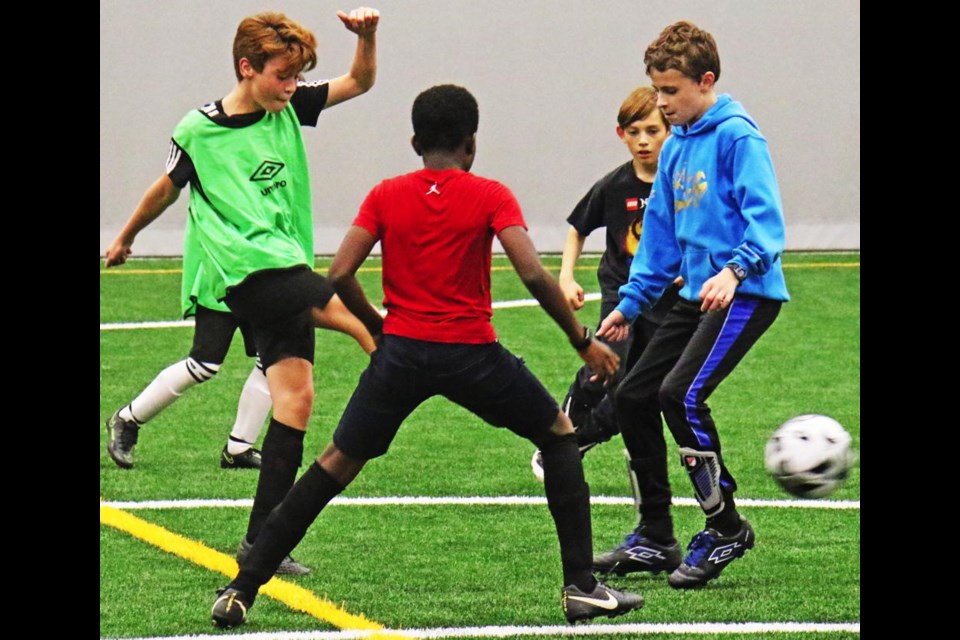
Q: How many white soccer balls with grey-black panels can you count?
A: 1